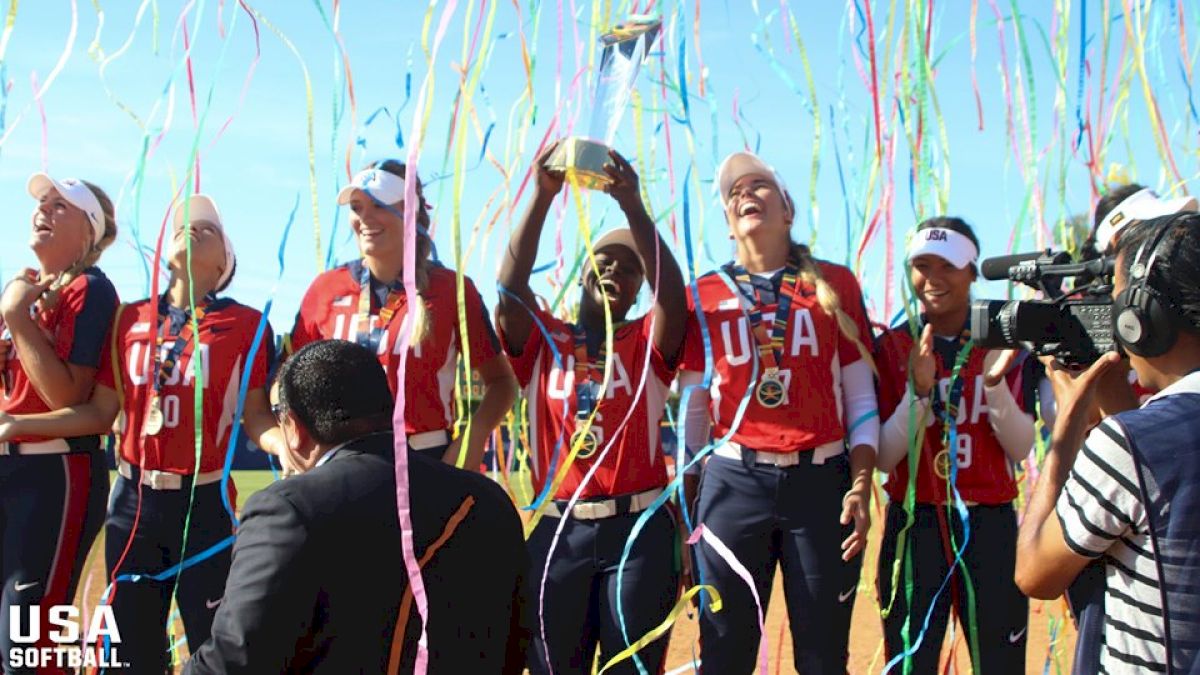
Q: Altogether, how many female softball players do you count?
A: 7